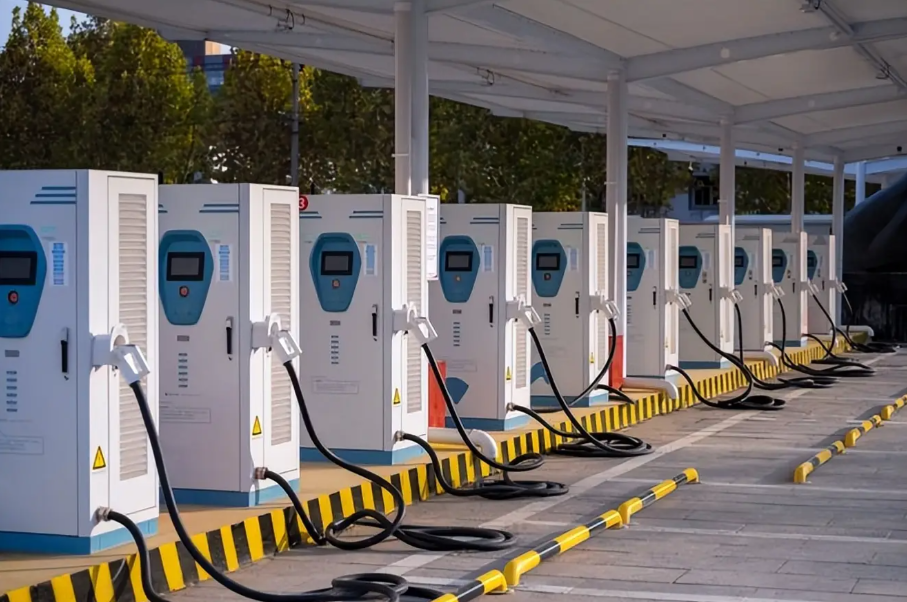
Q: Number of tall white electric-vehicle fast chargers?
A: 10